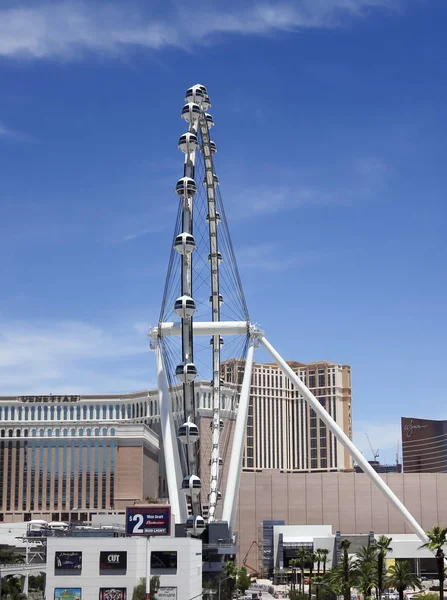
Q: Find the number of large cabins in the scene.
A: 10